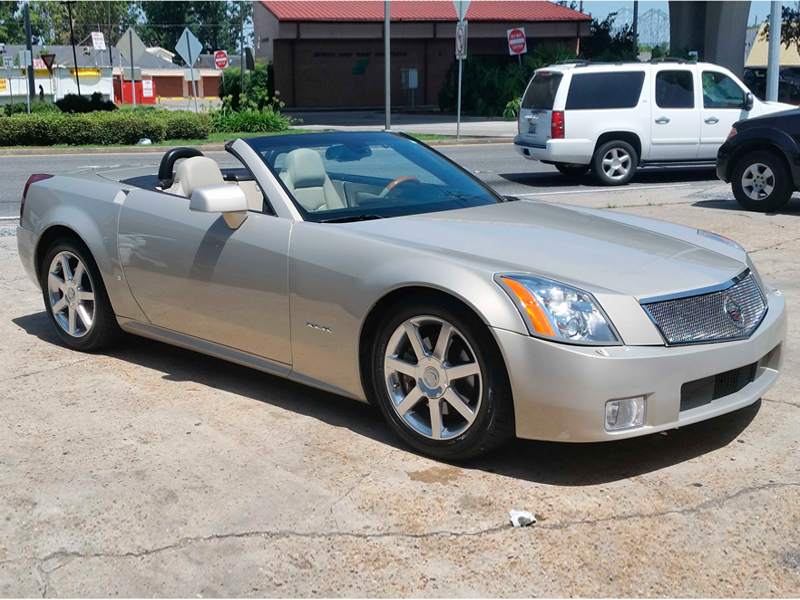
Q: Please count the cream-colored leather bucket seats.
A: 2